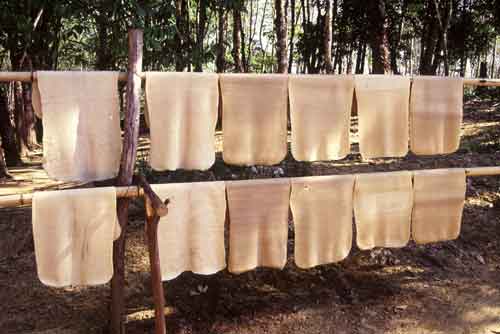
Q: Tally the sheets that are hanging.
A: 12